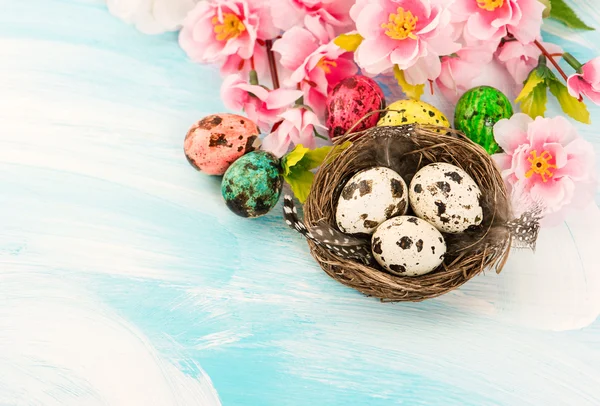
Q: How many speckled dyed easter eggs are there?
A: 5